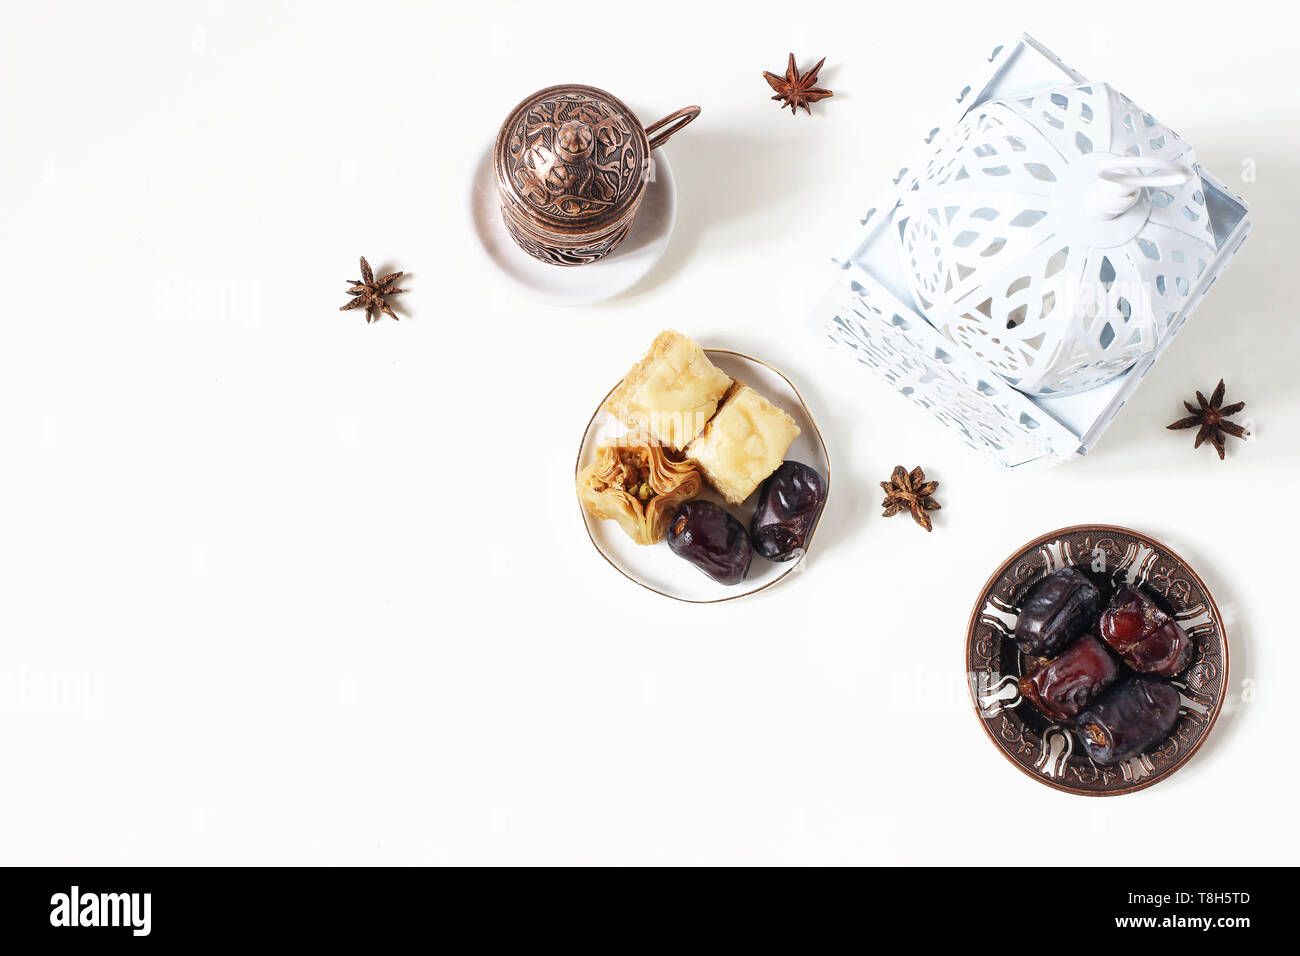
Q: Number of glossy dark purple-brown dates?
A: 6